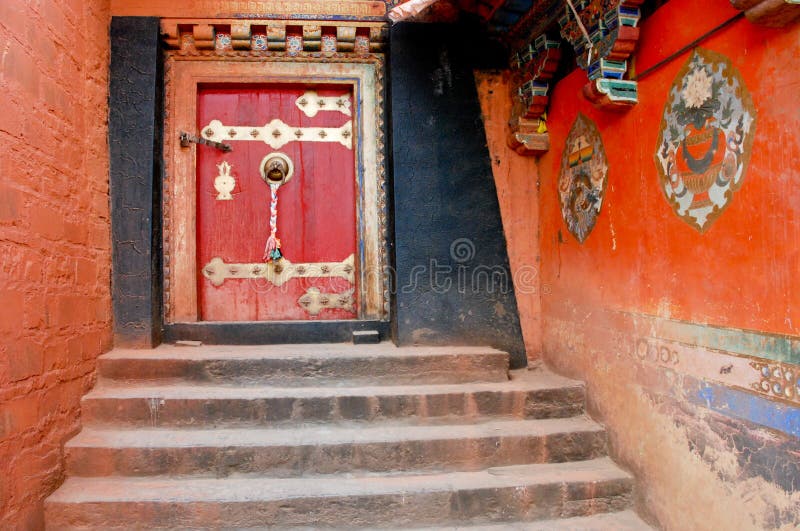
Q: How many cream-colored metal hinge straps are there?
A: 4